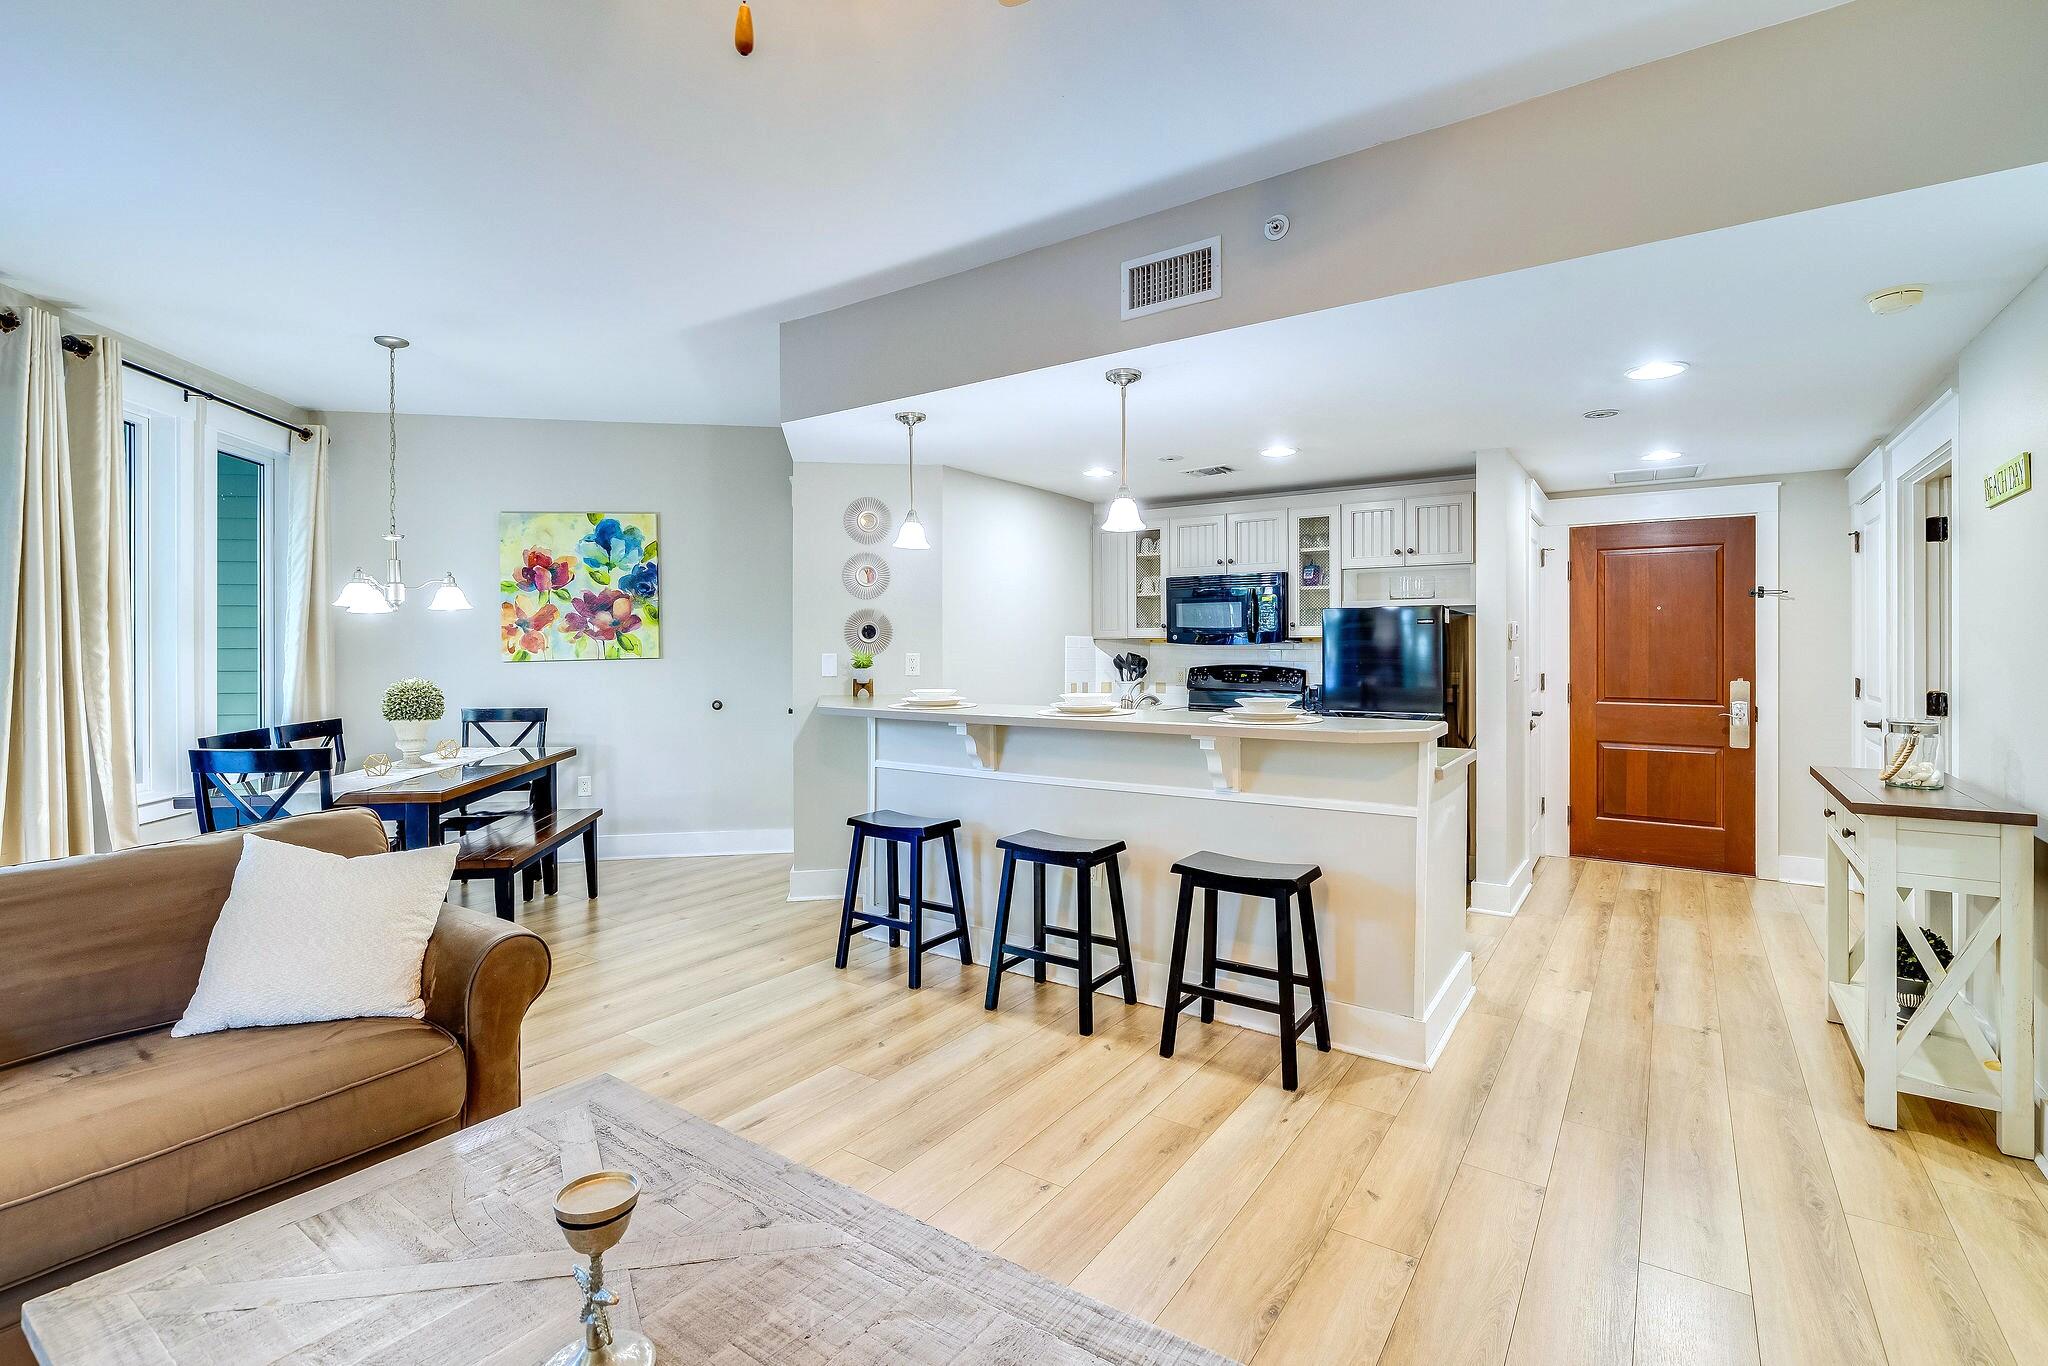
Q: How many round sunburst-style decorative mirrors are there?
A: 3